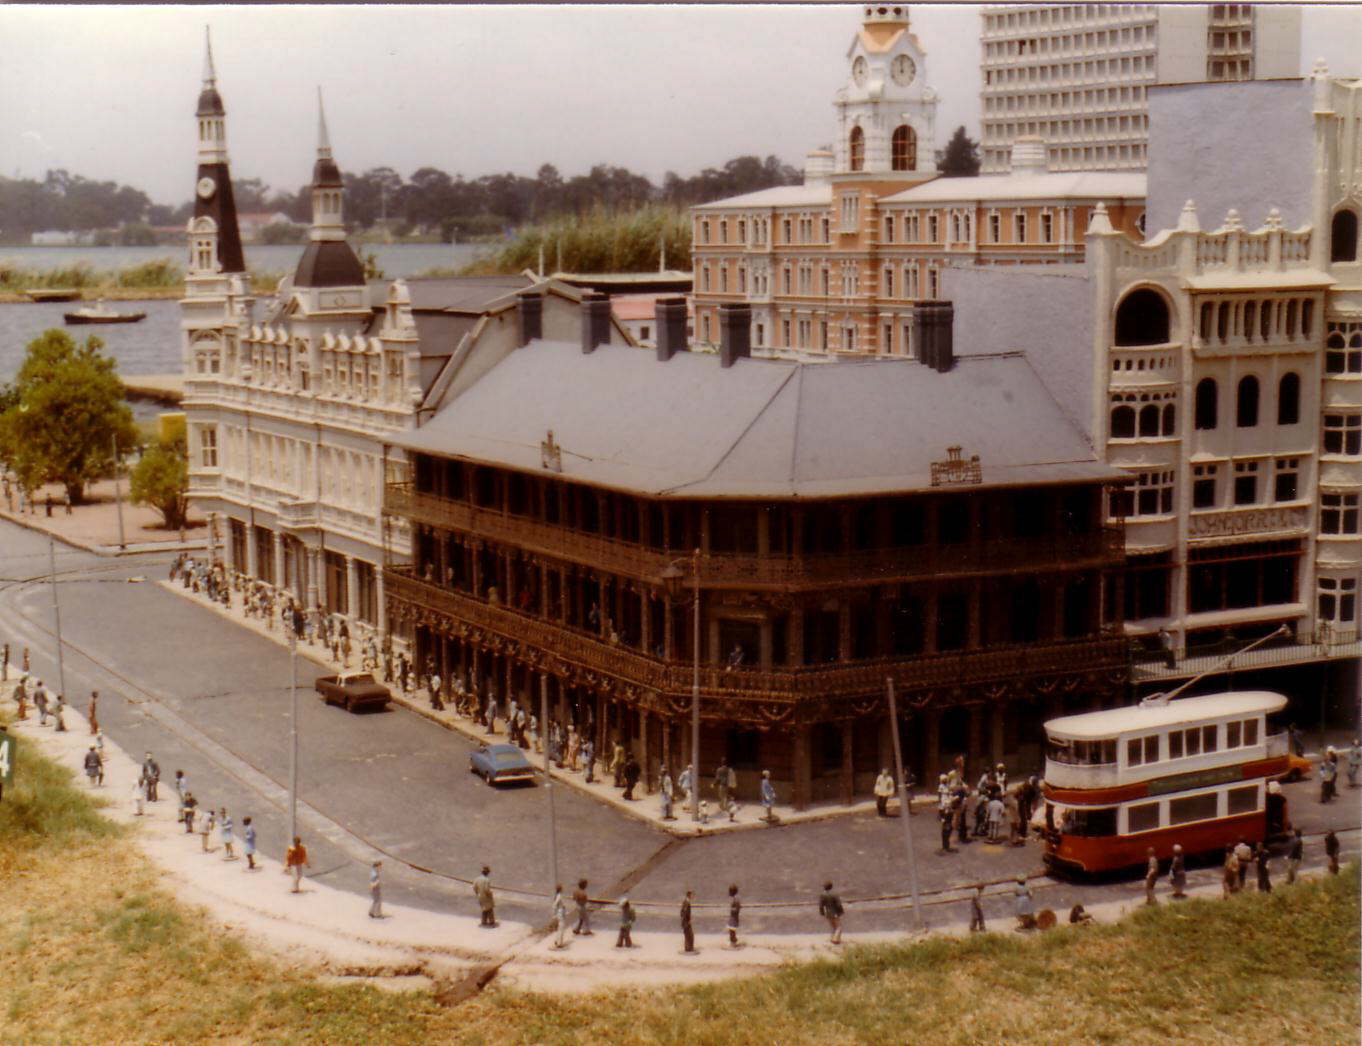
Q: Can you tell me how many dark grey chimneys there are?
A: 5